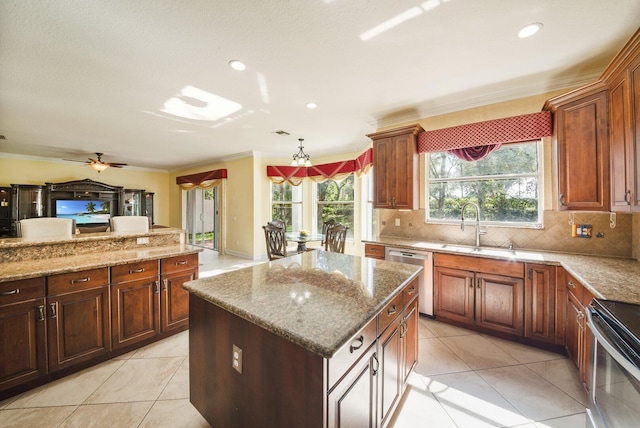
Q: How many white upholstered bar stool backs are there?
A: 2